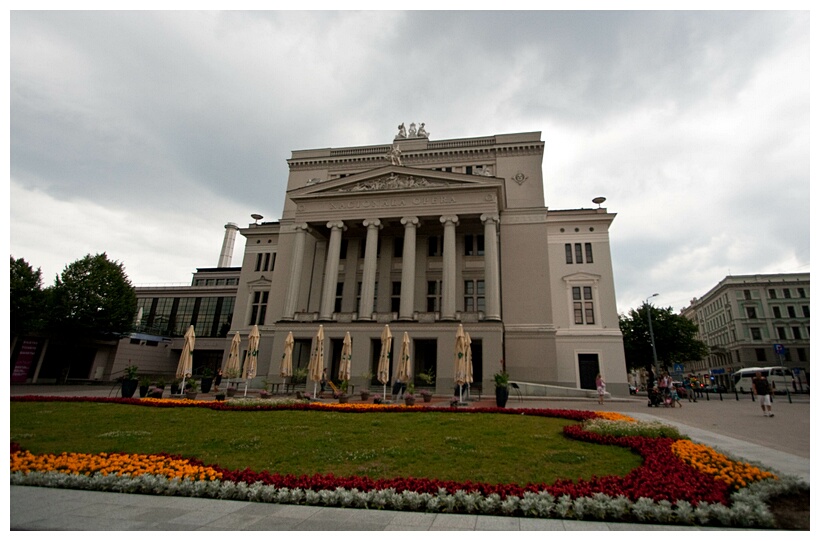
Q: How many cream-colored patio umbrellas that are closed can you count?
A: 10